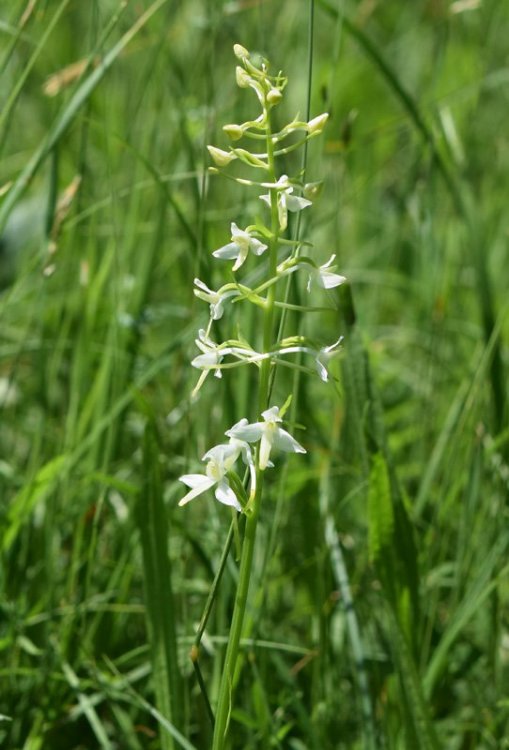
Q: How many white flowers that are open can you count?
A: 9